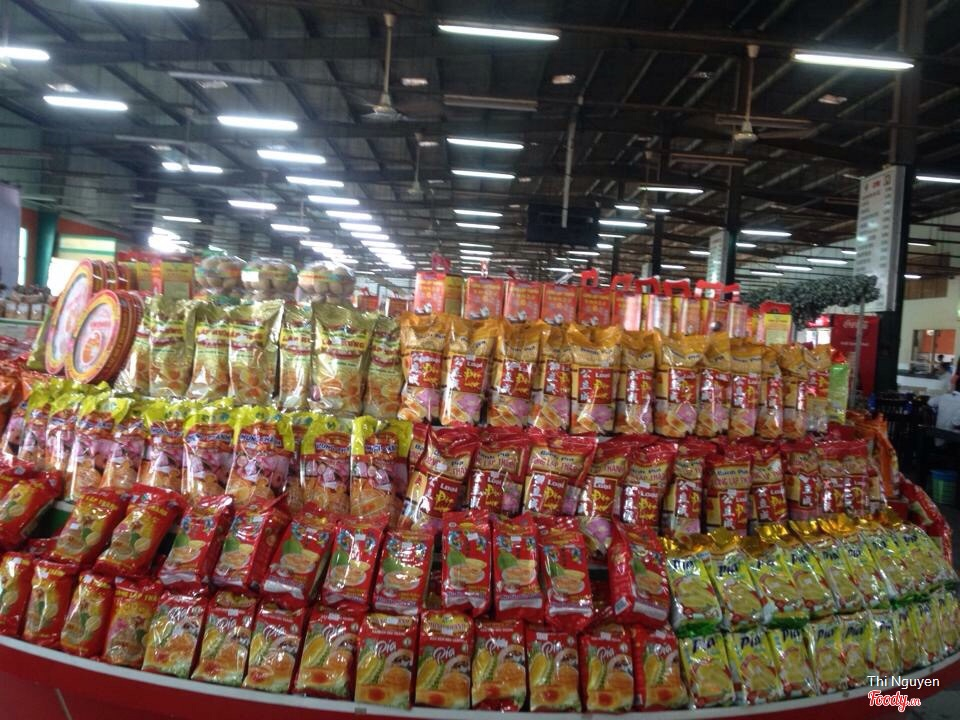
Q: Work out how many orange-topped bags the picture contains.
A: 12